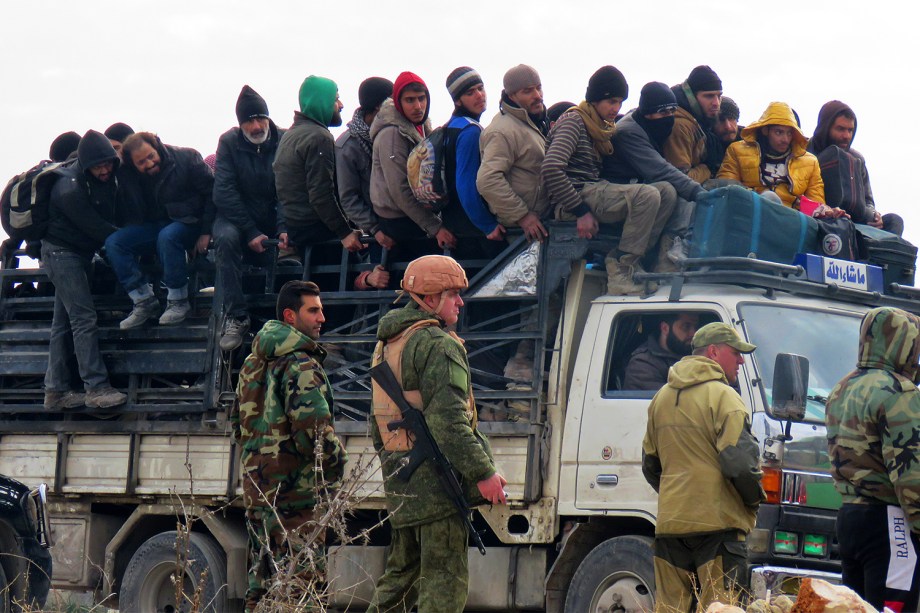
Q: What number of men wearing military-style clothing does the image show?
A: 4